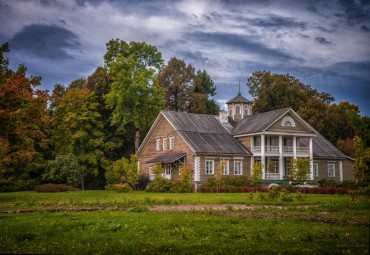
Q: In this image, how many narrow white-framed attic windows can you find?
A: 3